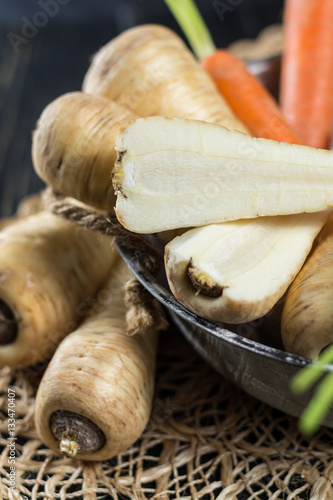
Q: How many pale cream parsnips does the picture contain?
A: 7